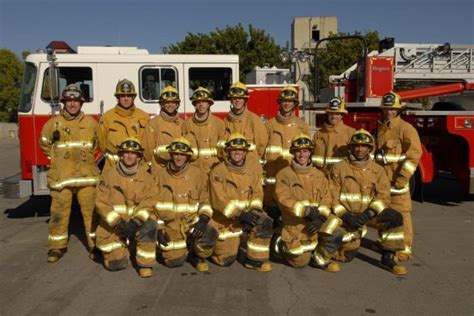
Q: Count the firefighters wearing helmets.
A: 13